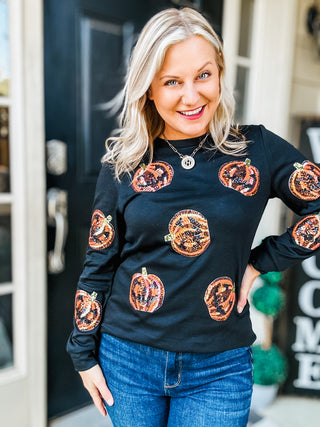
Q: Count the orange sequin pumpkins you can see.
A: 9